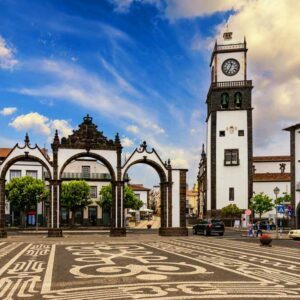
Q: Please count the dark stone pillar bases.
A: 4